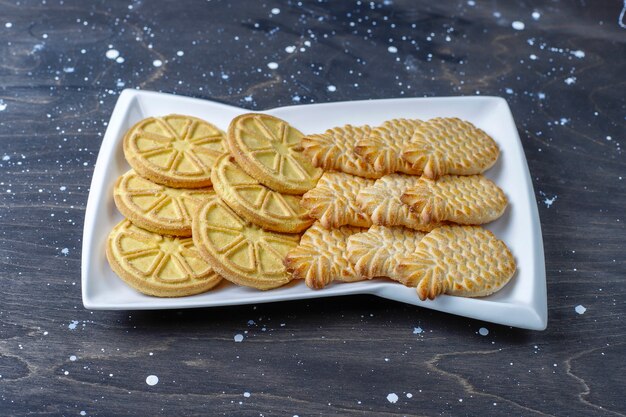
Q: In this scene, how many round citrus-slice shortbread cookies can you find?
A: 6